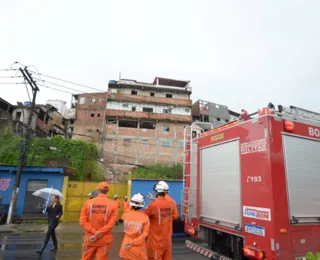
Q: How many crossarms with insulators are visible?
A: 2